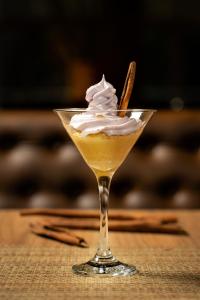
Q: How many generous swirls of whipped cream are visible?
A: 1